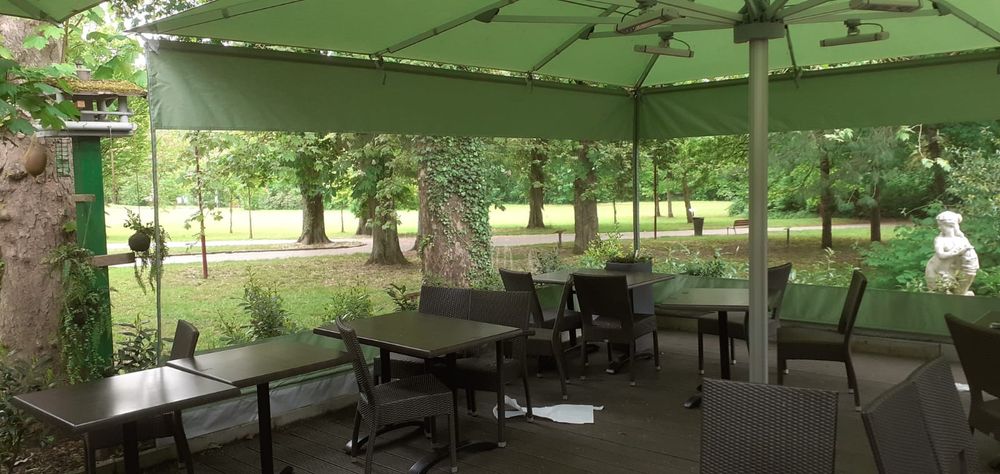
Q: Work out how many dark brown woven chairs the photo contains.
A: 13